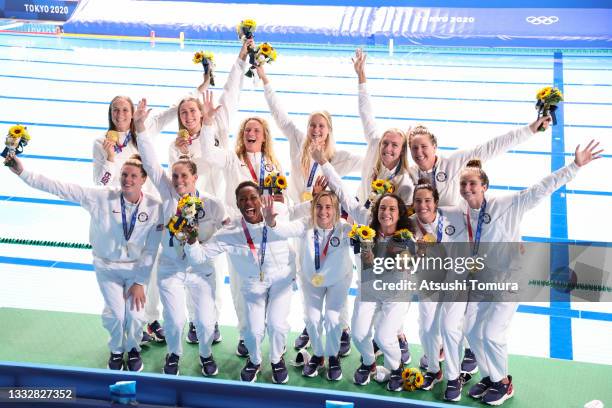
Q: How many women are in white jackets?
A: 13